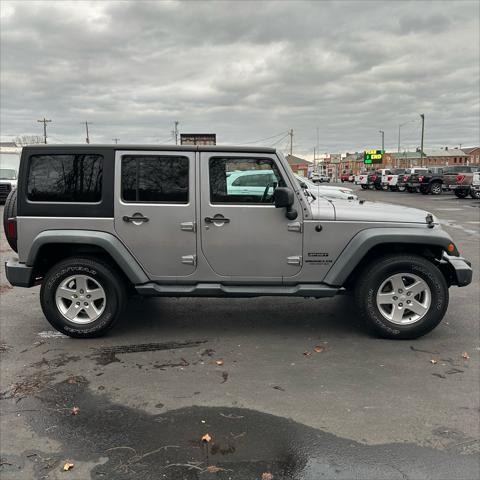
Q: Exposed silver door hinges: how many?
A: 4